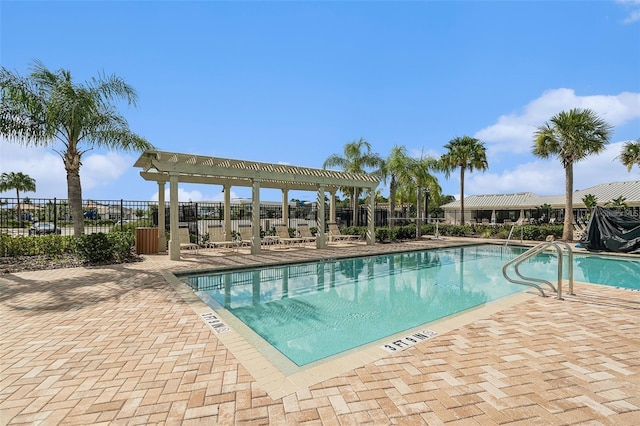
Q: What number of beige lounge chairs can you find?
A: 6